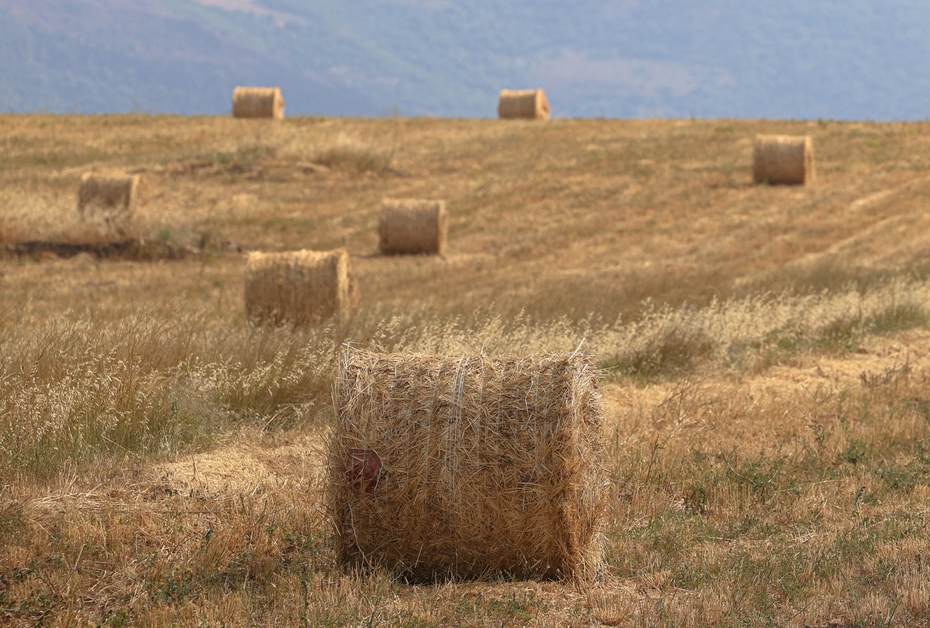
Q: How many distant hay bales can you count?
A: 6